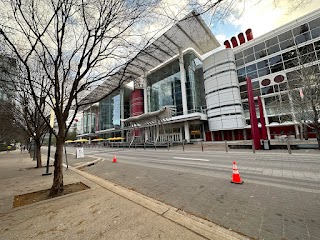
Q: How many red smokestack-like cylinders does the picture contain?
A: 4